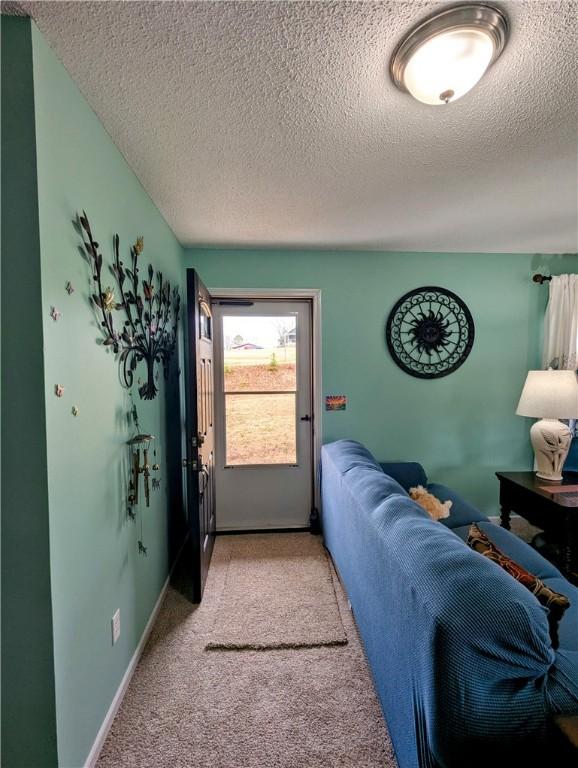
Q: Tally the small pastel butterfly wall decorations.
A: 4